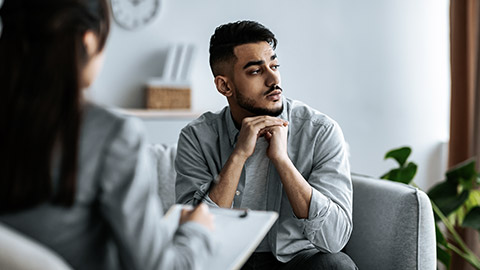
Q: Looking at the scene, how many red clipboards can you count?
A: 0